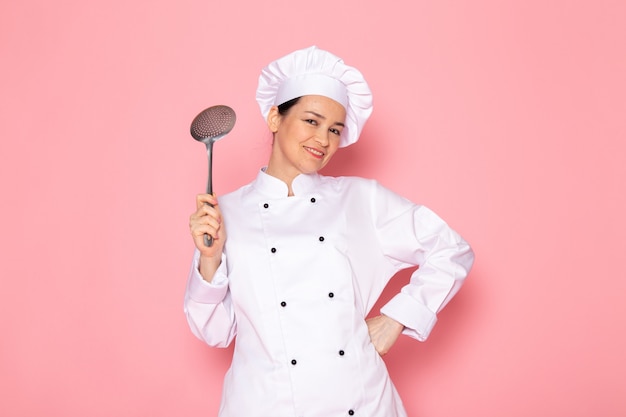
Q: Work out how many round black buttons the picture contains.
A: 9